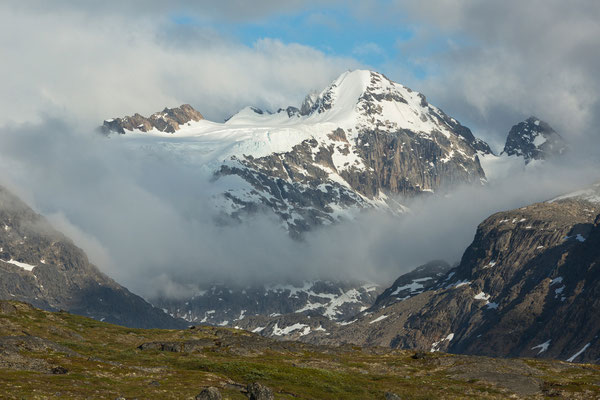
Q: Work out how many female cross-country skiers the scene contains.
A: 0